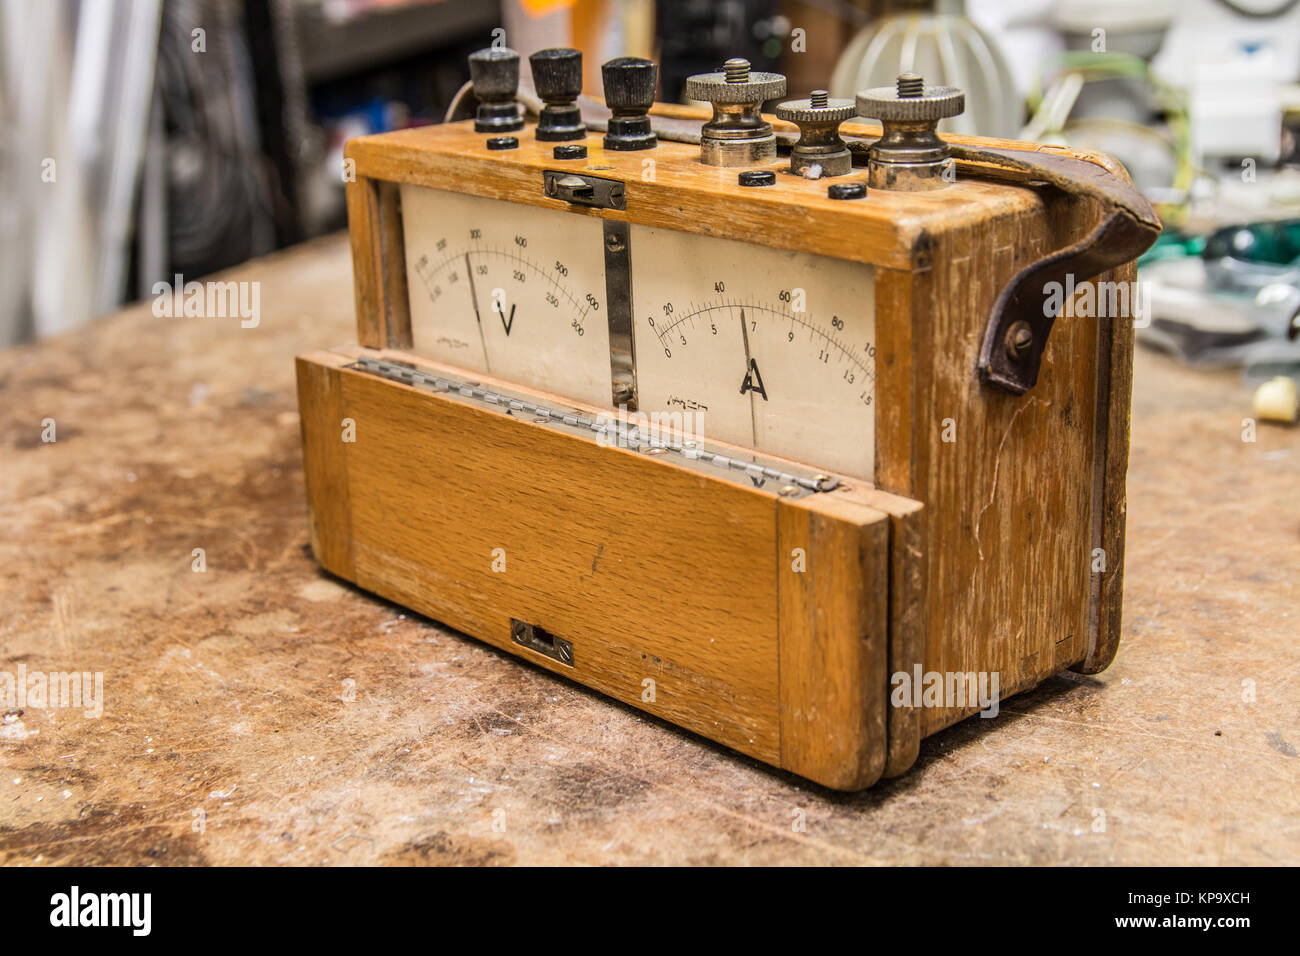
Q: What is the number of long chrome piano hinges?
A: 1